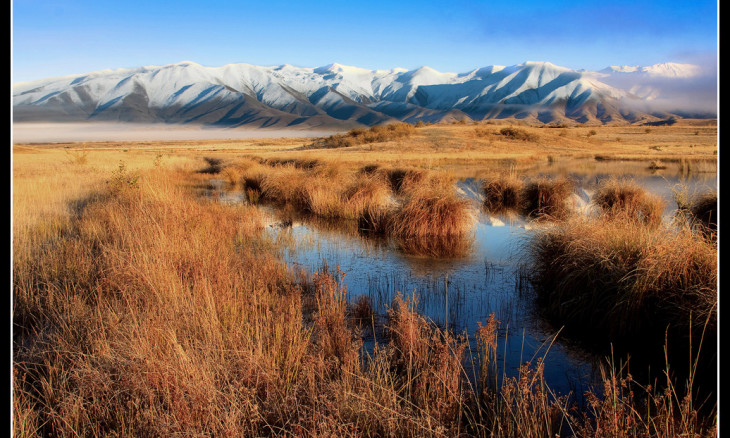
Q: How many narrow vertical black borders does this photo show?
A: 2